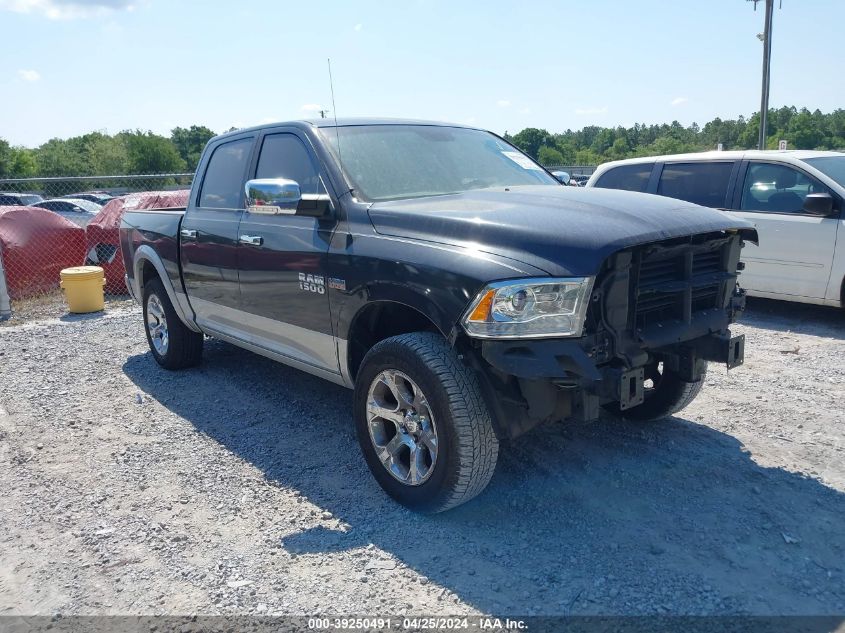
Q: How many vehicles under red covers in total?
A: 2